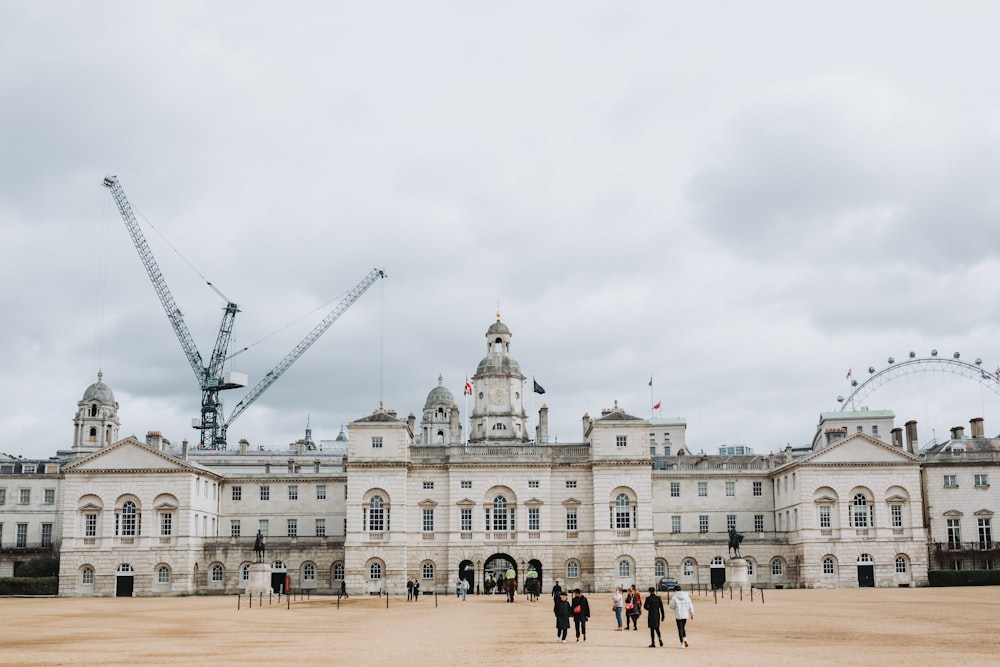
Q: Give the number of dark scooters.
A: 0